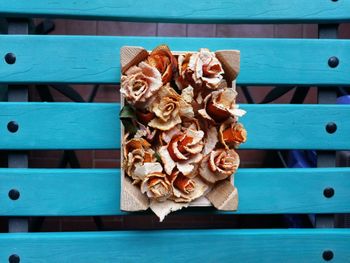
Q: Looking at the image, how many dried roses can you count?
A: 11